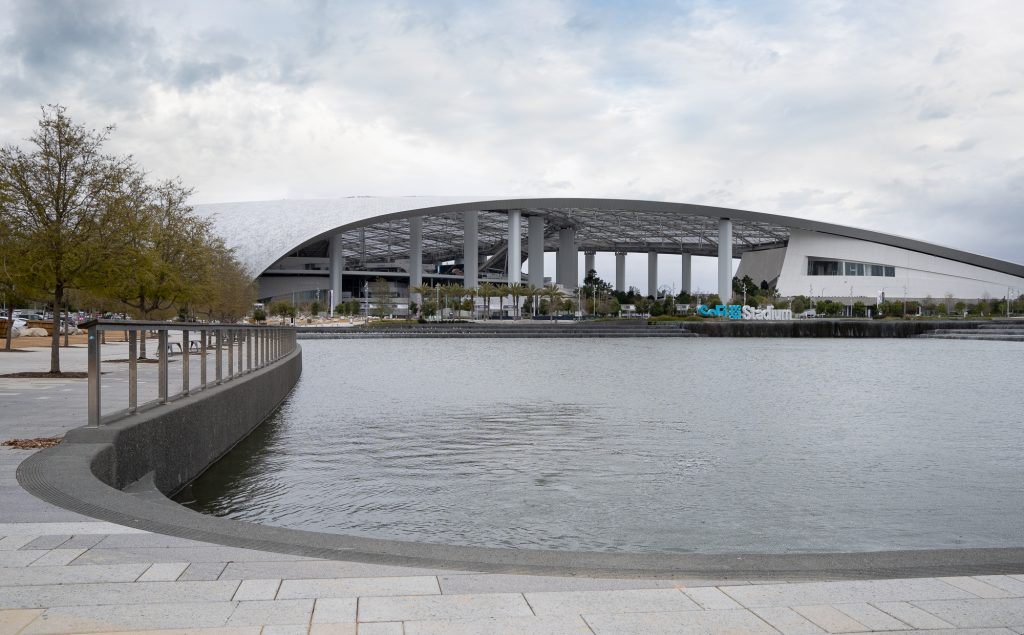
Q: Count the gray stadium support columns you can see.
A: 11